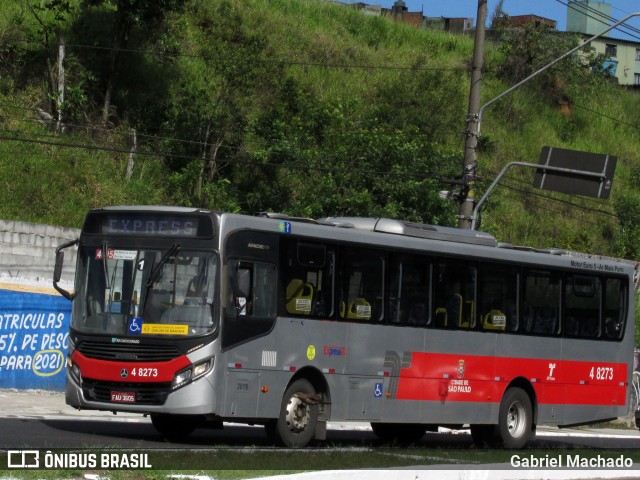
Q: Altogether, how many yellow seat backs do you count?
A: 3